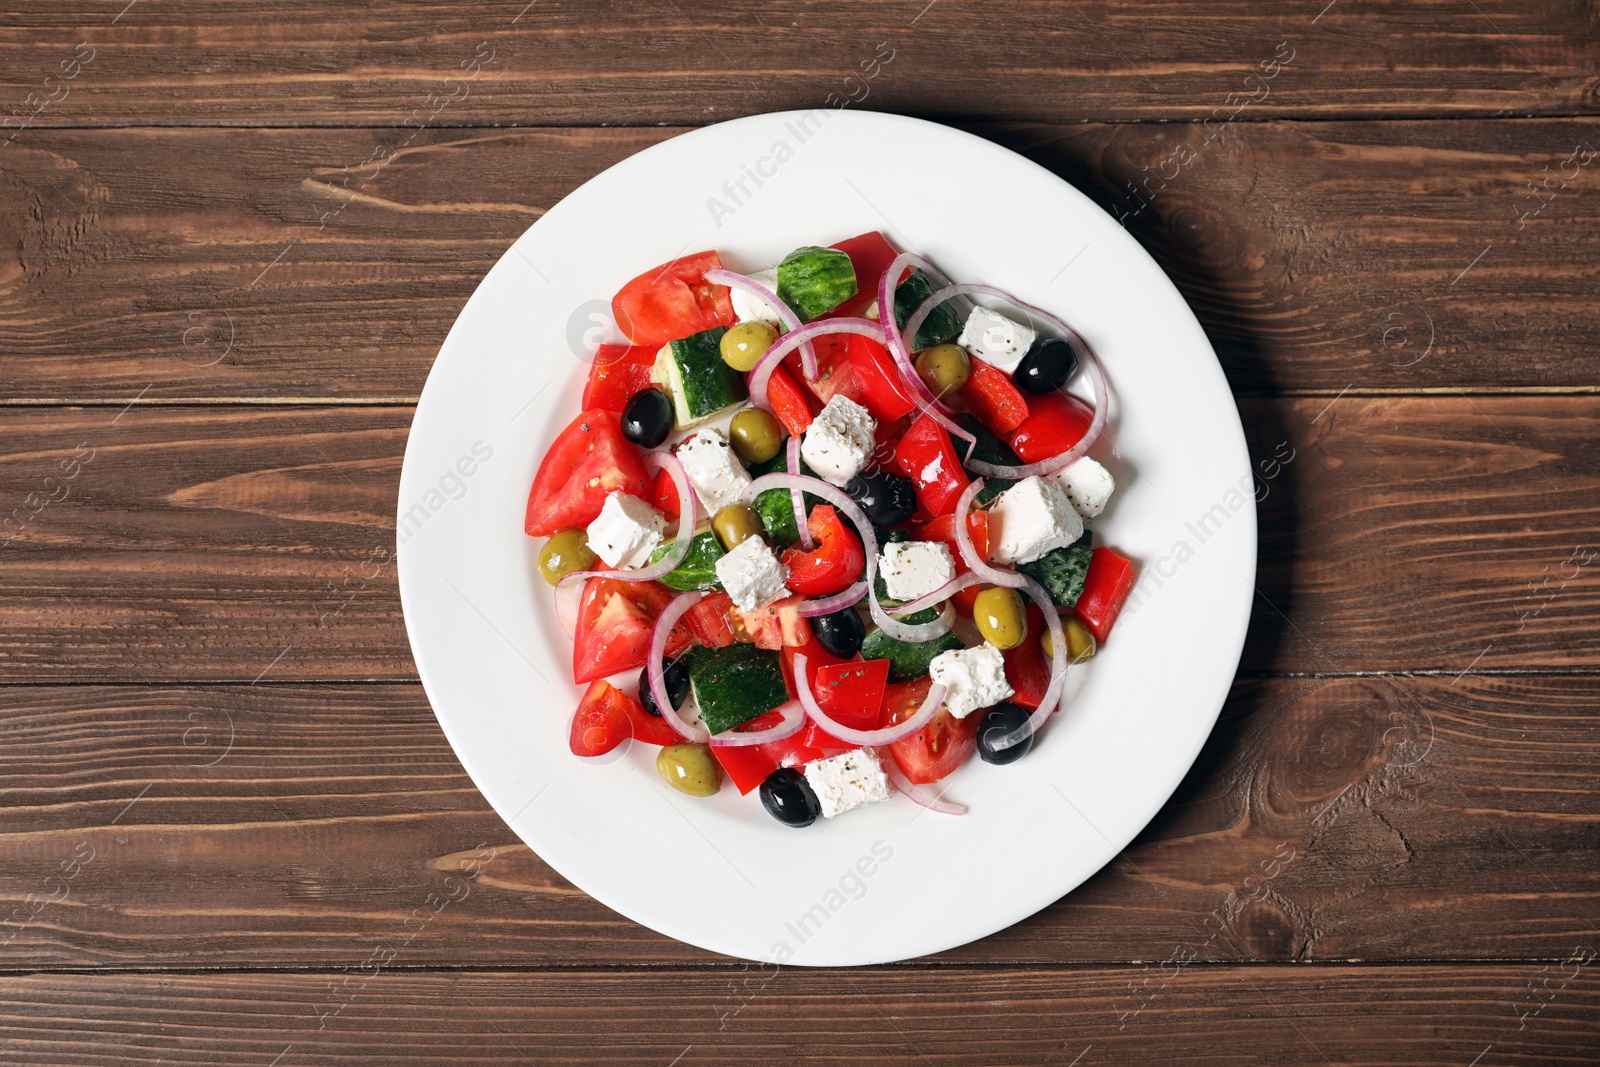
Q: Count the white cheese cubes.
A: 11